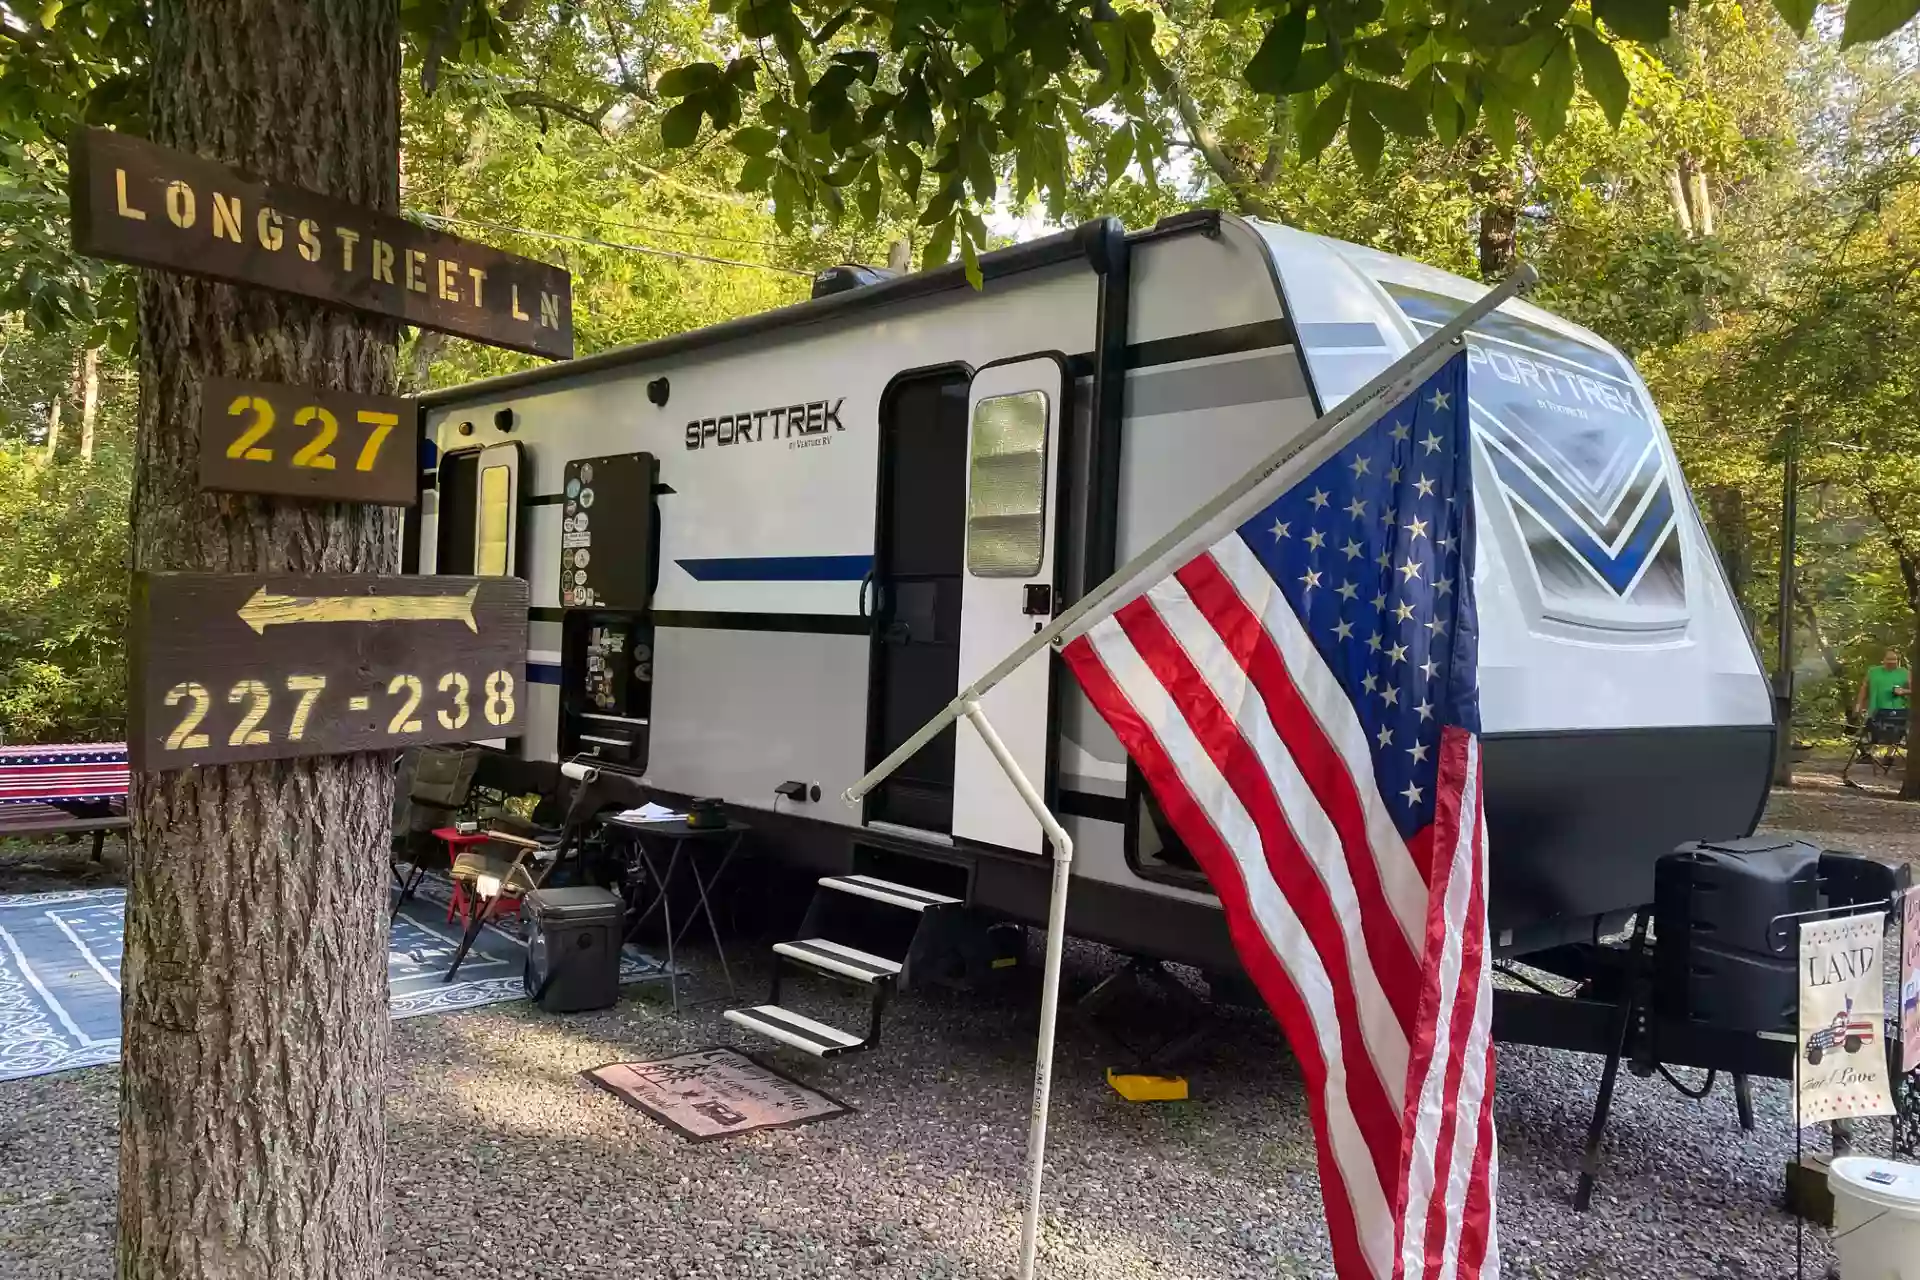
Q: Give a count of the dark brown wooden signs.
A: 3